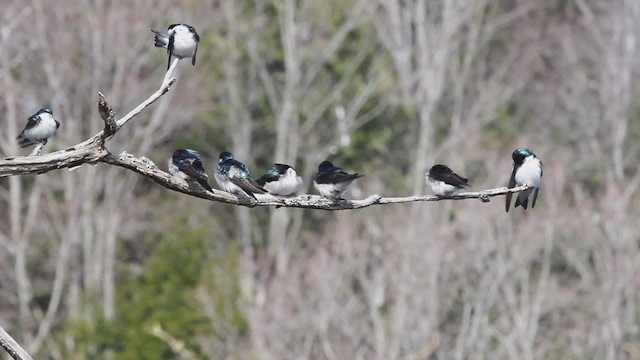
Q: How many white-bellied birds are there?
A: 8